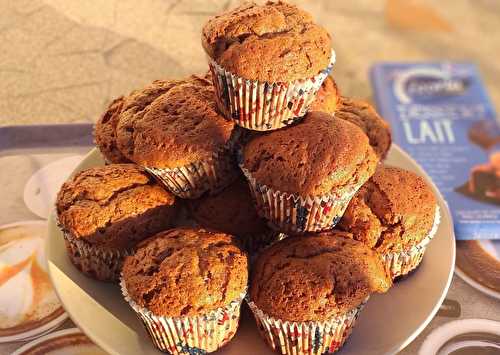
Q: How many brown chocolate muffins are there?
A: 11